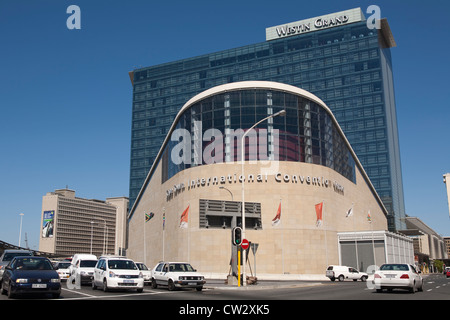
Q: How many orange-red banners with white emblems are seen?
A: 3